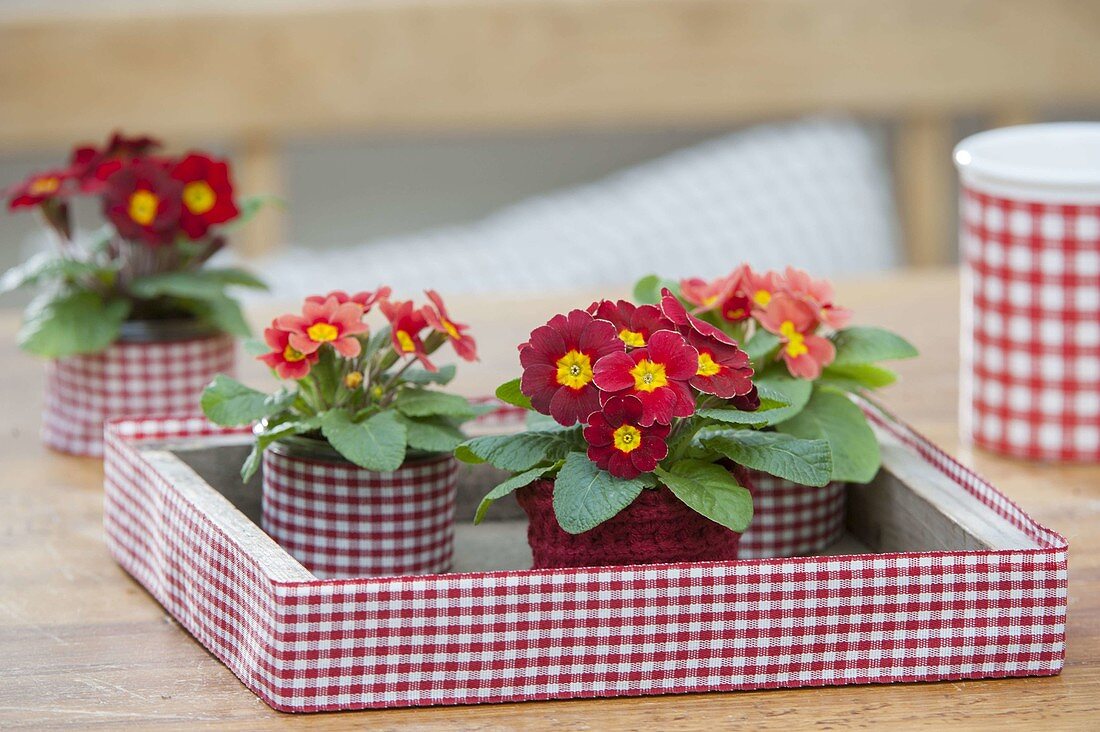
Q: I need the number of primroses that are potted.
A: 4